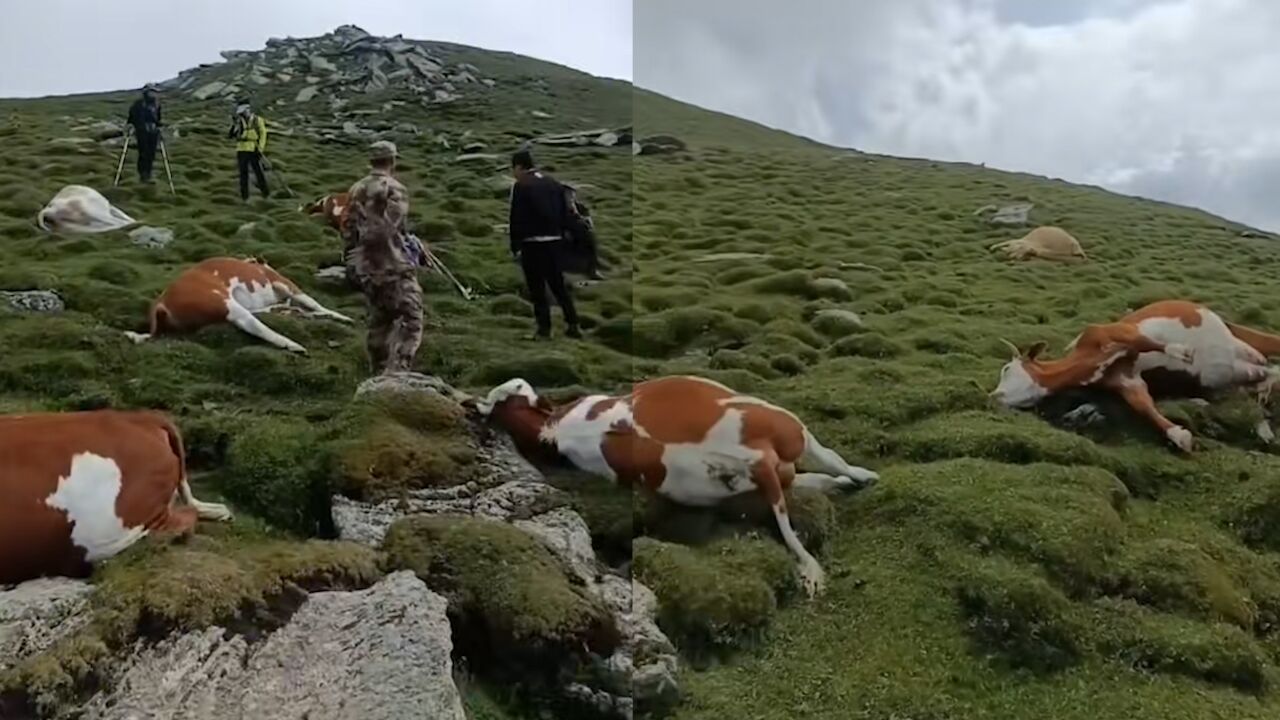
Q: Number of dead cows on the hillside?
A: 7